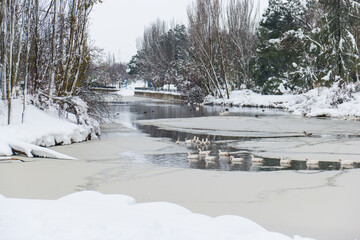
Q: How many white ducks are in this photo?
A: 15